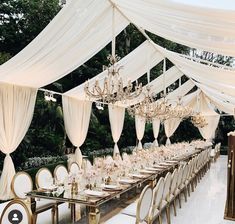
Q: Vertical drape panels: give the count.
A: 7